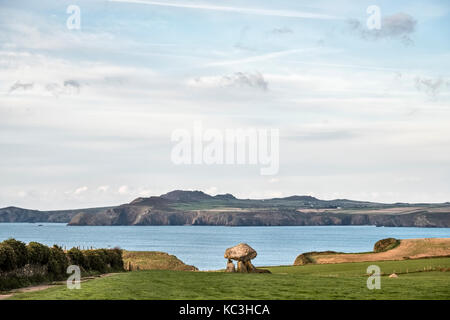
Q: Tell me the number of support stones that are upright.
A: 3